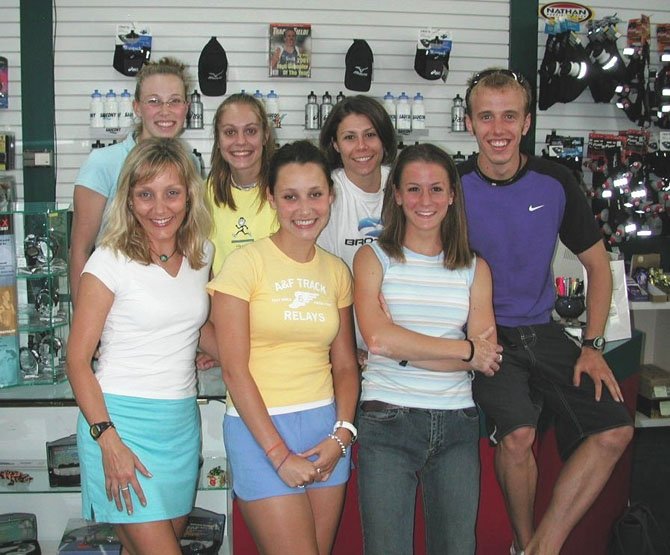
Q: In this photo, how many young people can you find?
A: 7